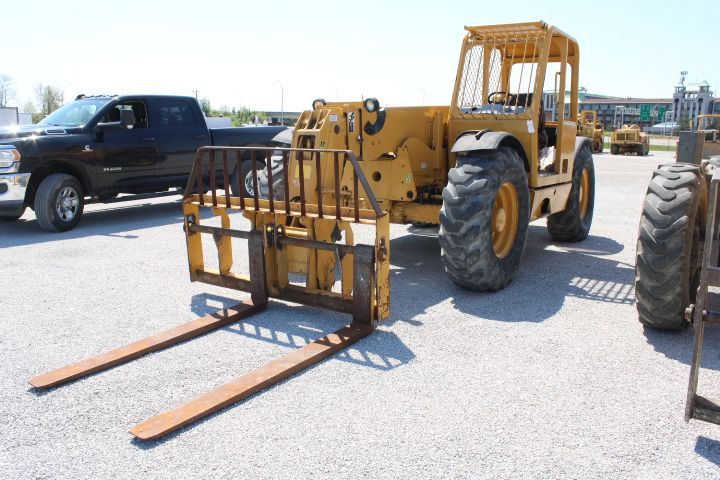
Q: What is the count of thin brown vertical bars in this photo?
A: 11